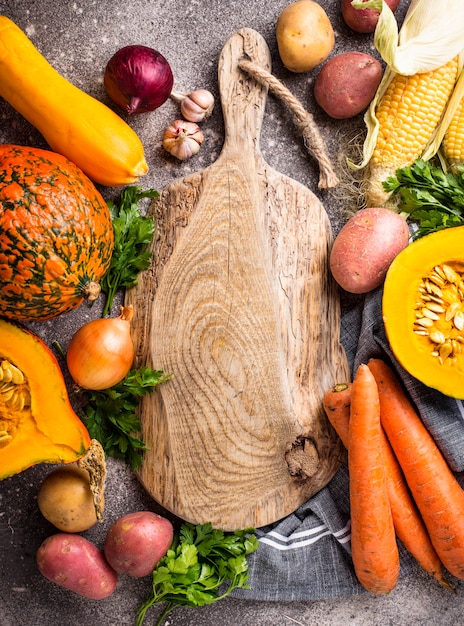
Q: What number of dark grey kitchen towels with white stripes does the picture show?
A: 1